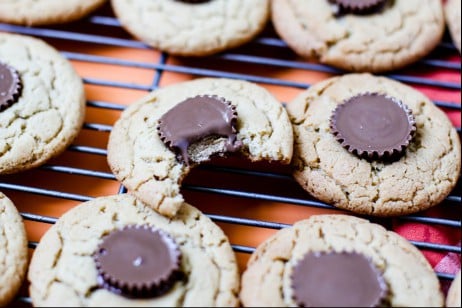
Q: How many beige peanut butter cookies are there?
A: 11